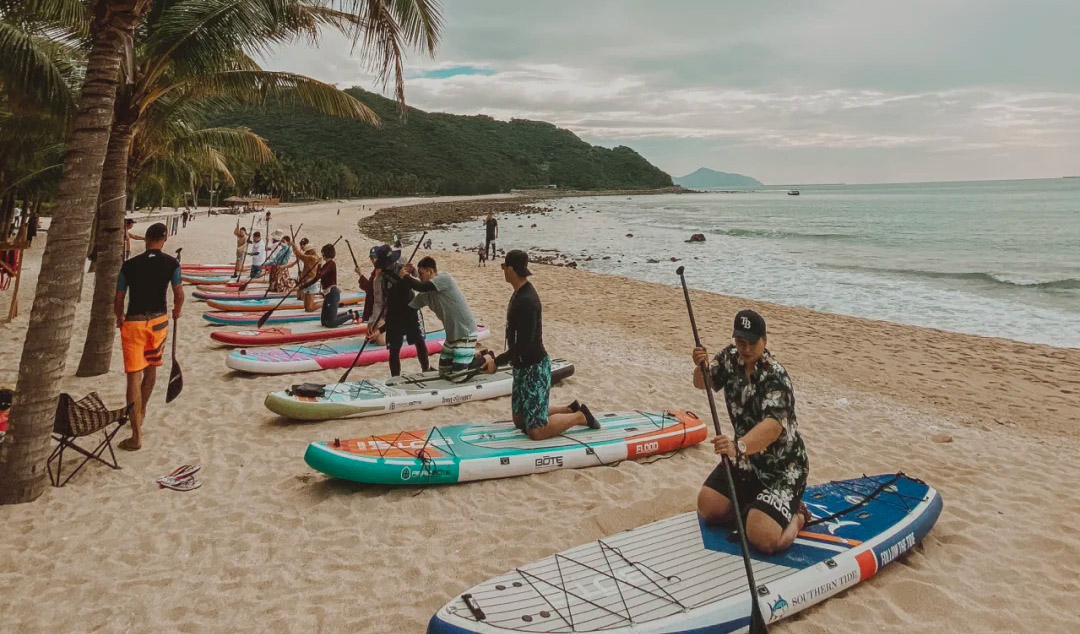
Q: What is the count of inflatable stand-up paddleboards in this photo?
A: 12